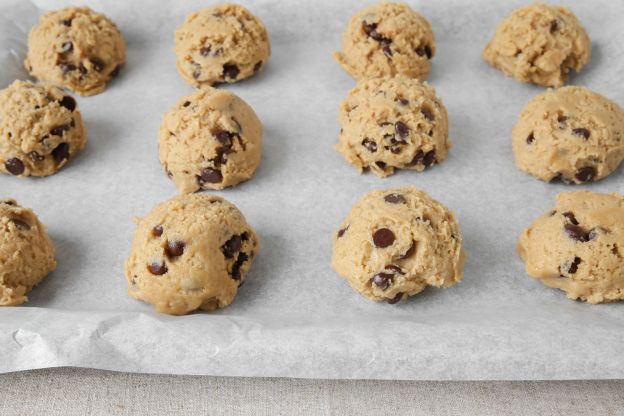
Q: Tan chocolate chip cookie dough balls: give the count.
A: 12